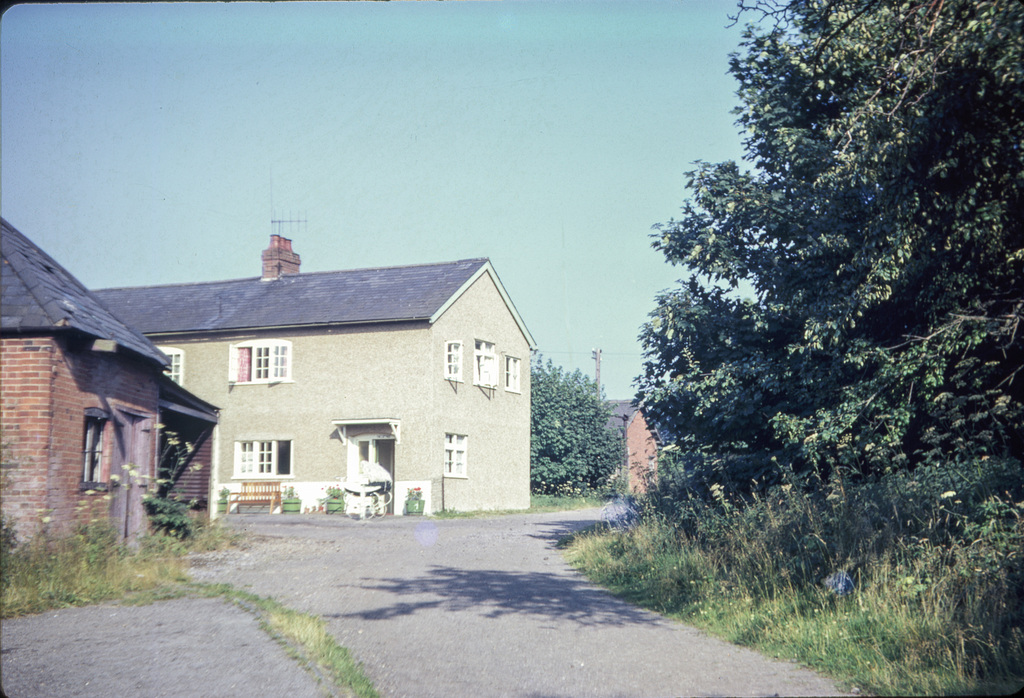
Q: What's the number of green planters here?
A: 4